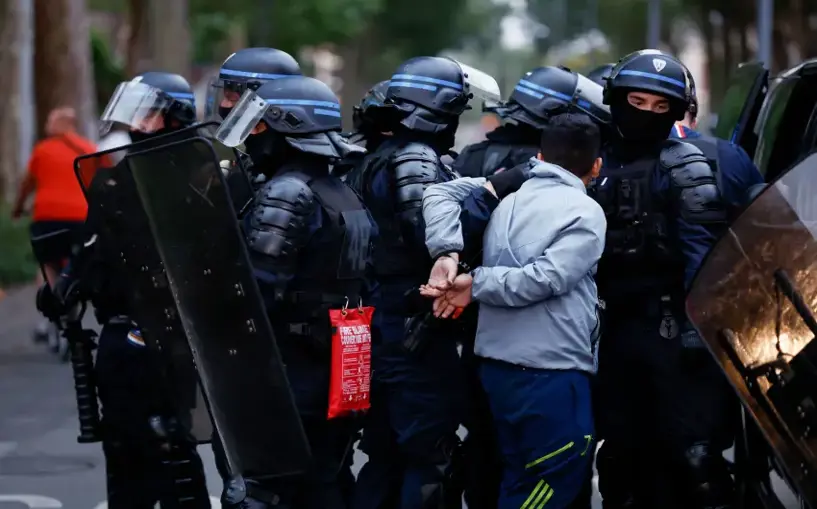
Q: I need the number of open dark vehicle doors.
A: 1